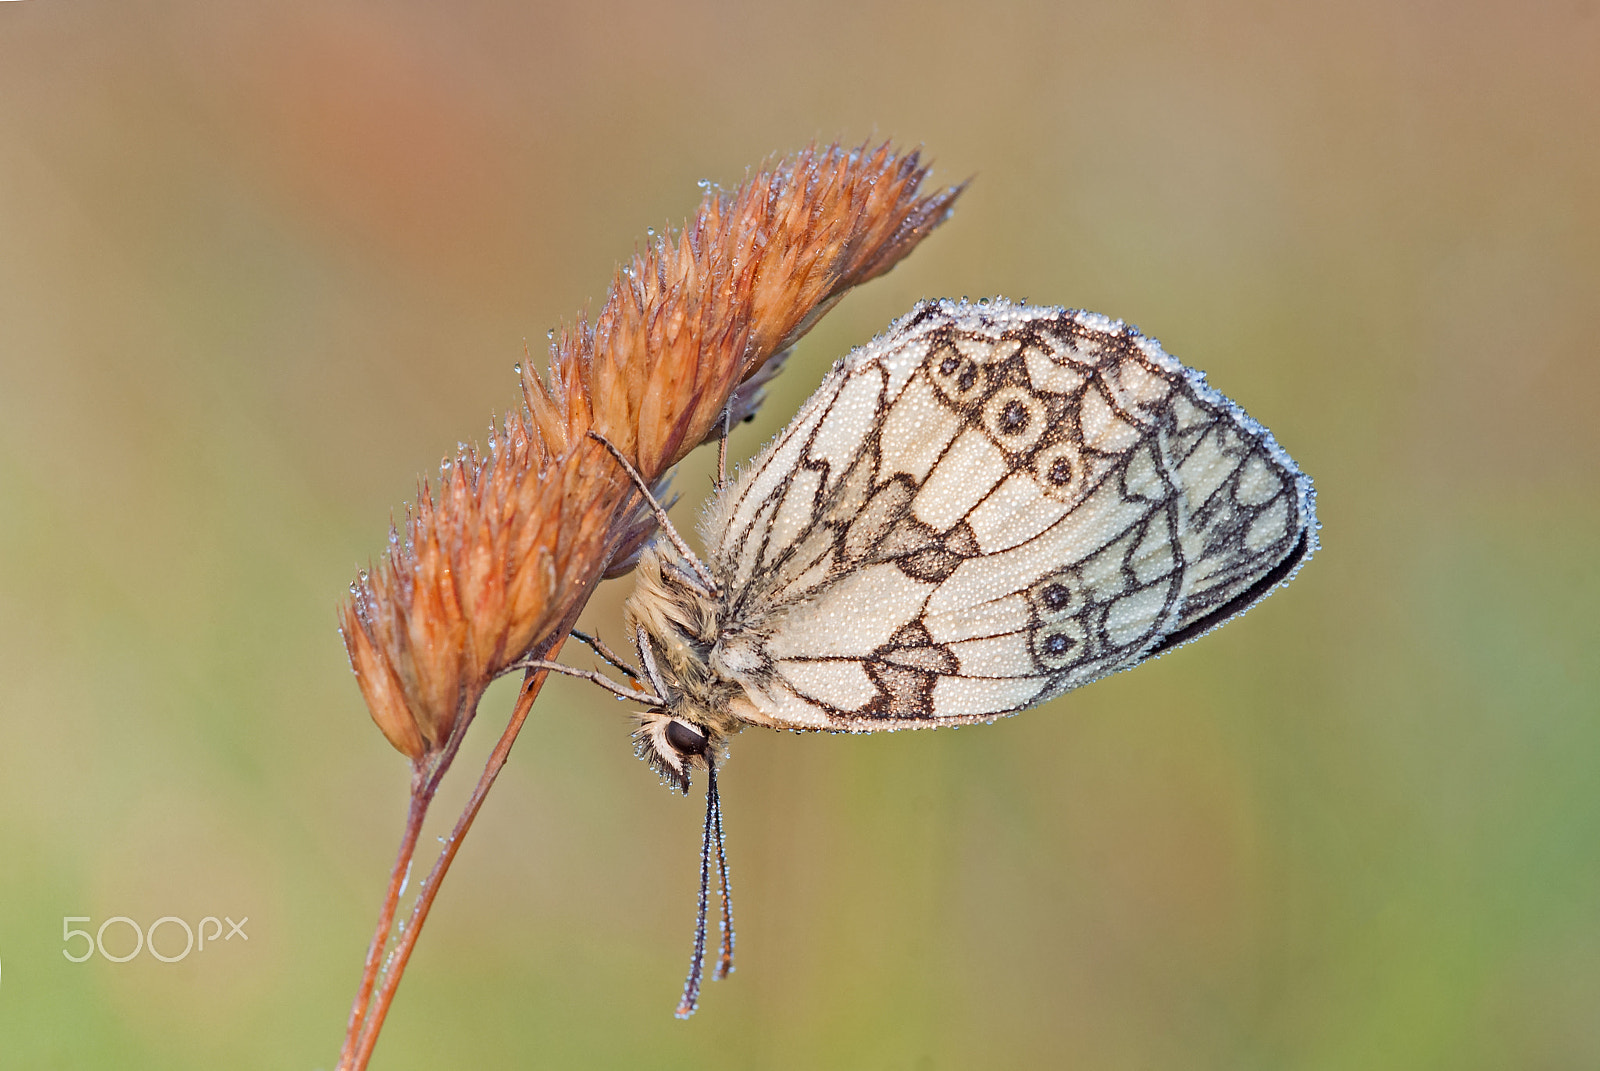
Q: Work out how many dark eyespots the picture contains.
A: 6